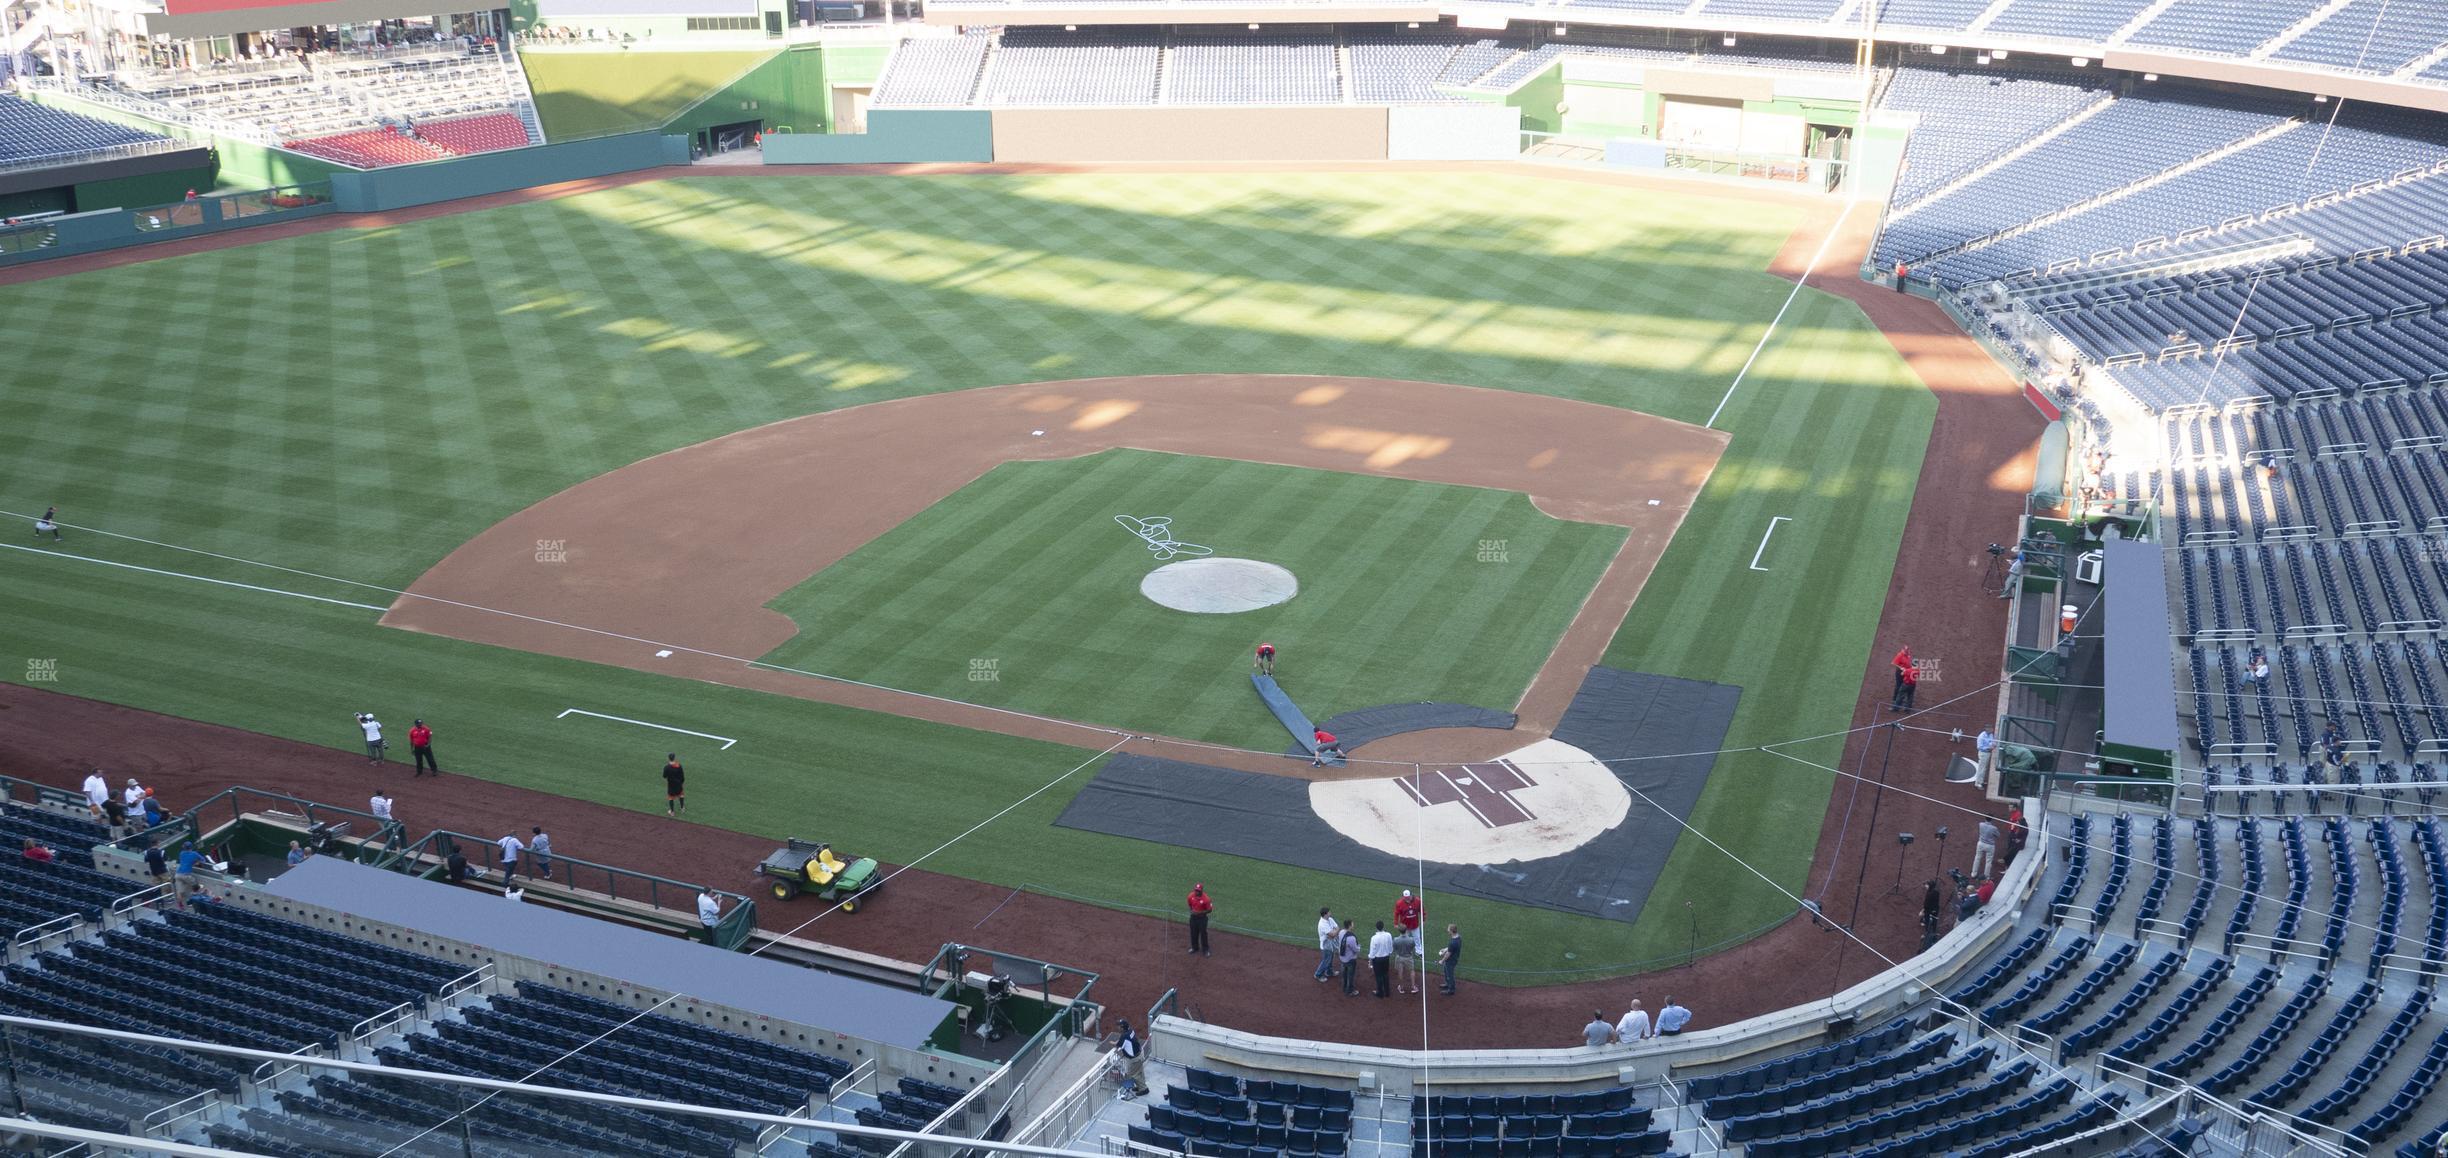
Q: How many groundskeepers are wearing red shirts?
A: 2